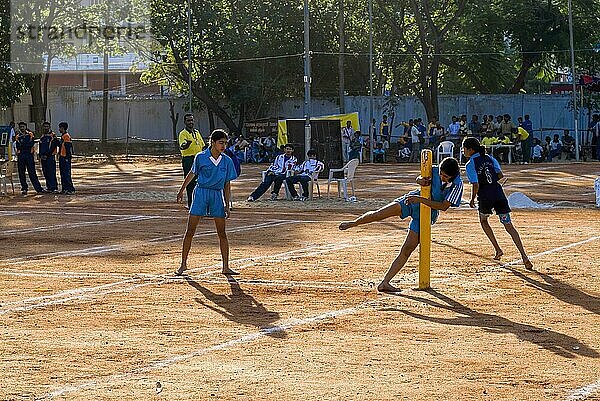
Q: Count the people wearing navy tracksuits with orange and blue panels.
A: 3